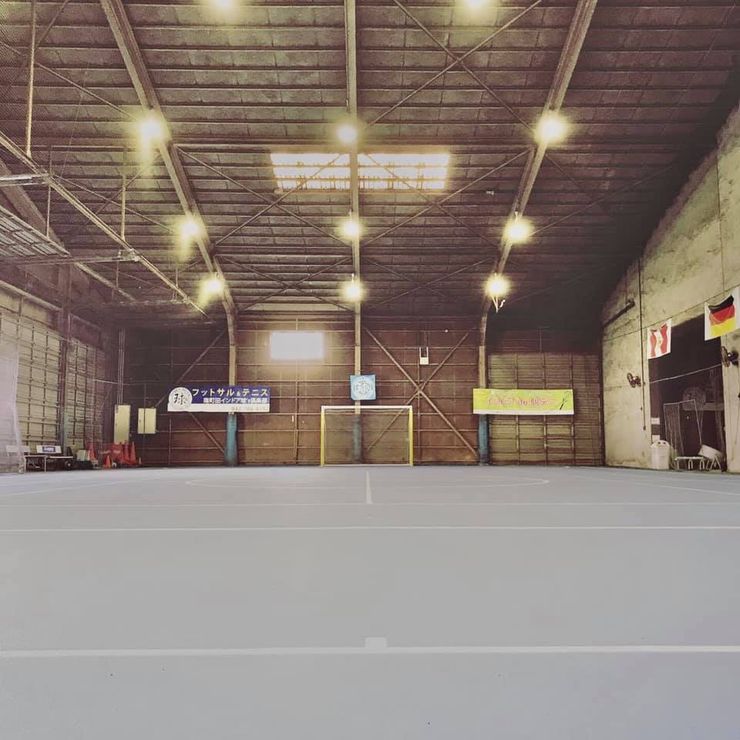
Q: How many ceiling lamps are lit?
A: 11